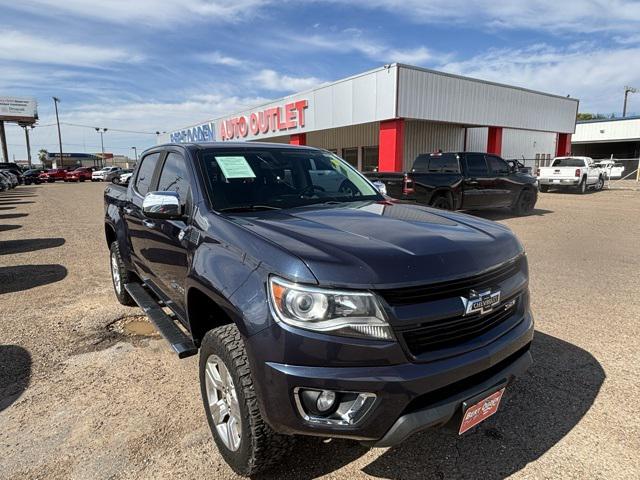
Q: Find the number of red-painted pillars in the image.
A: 4